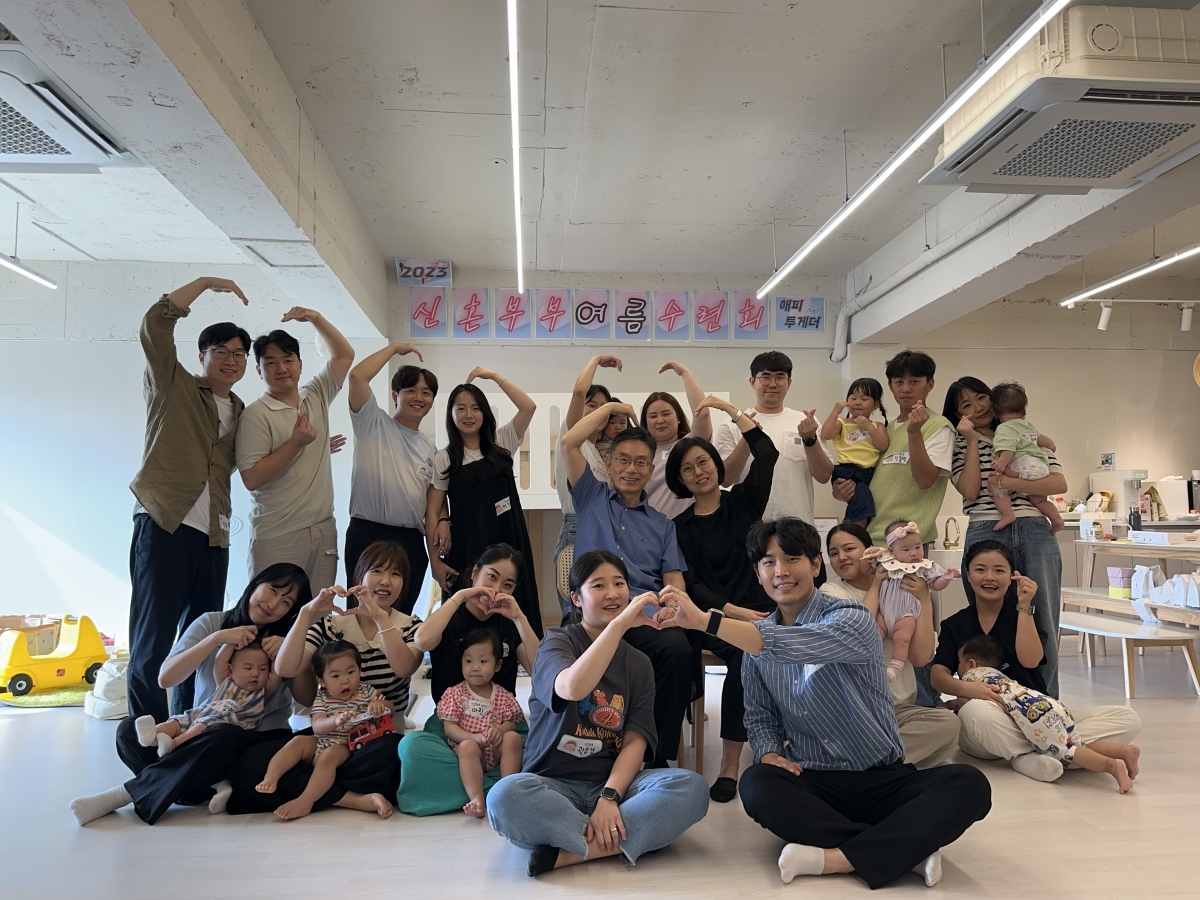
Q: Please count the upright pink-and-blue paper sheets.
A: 9